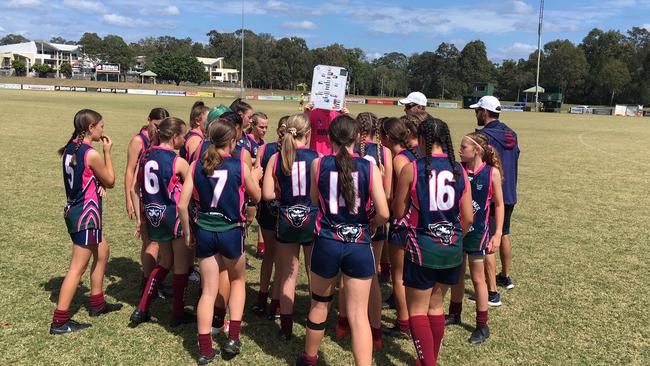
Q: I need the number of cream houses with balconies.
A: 2